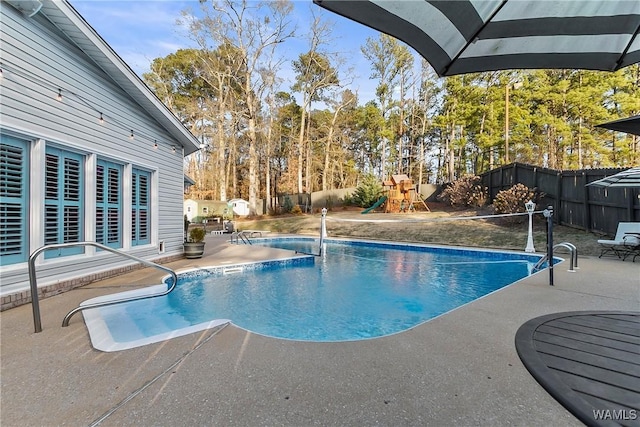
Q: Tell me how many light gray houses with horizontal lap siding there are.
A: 1